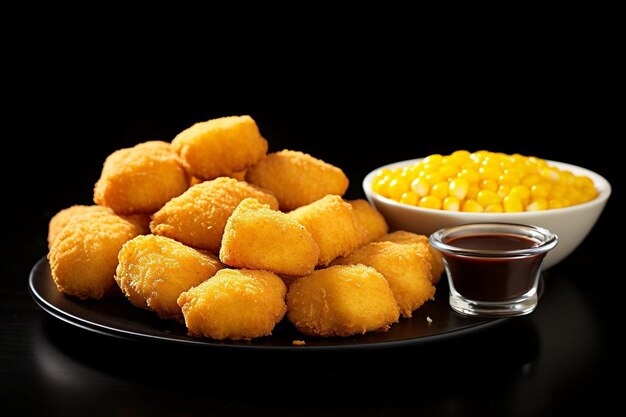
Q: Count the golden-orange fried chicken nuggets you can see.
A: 14